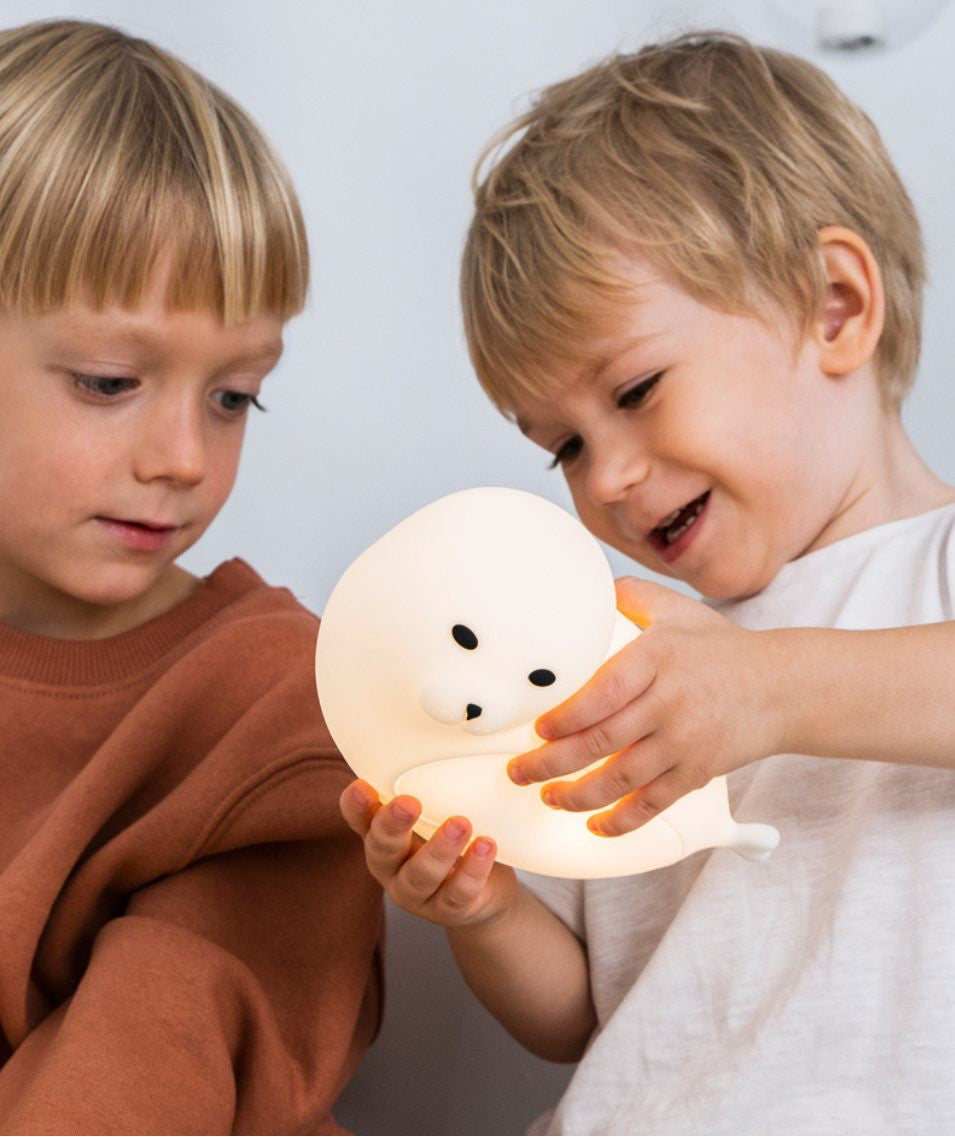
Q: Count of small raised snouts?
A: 1